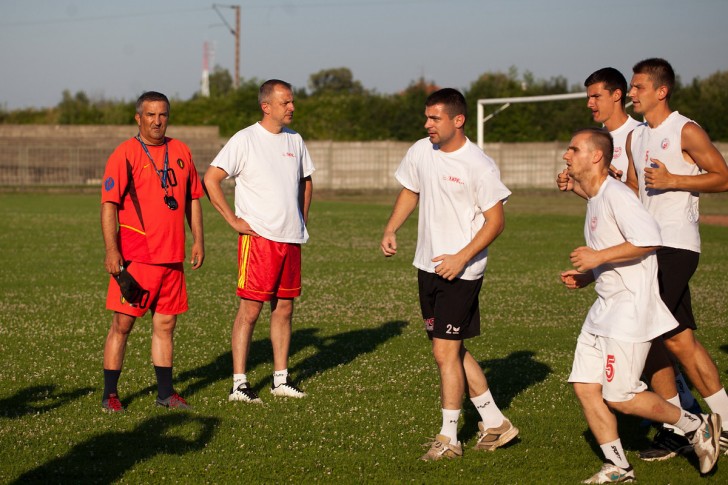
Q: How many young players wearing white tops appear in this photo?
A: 4